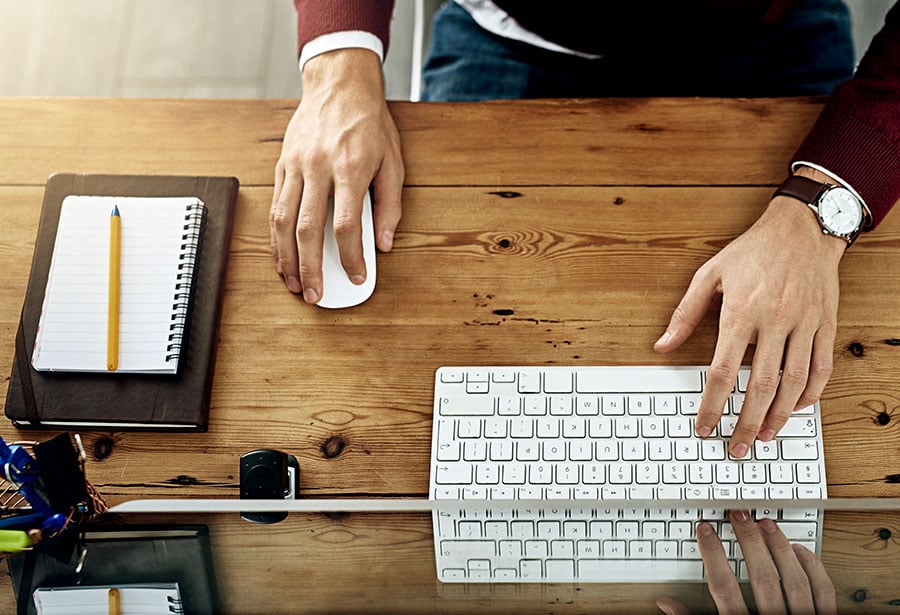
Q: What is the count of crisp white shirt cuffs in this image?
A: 2